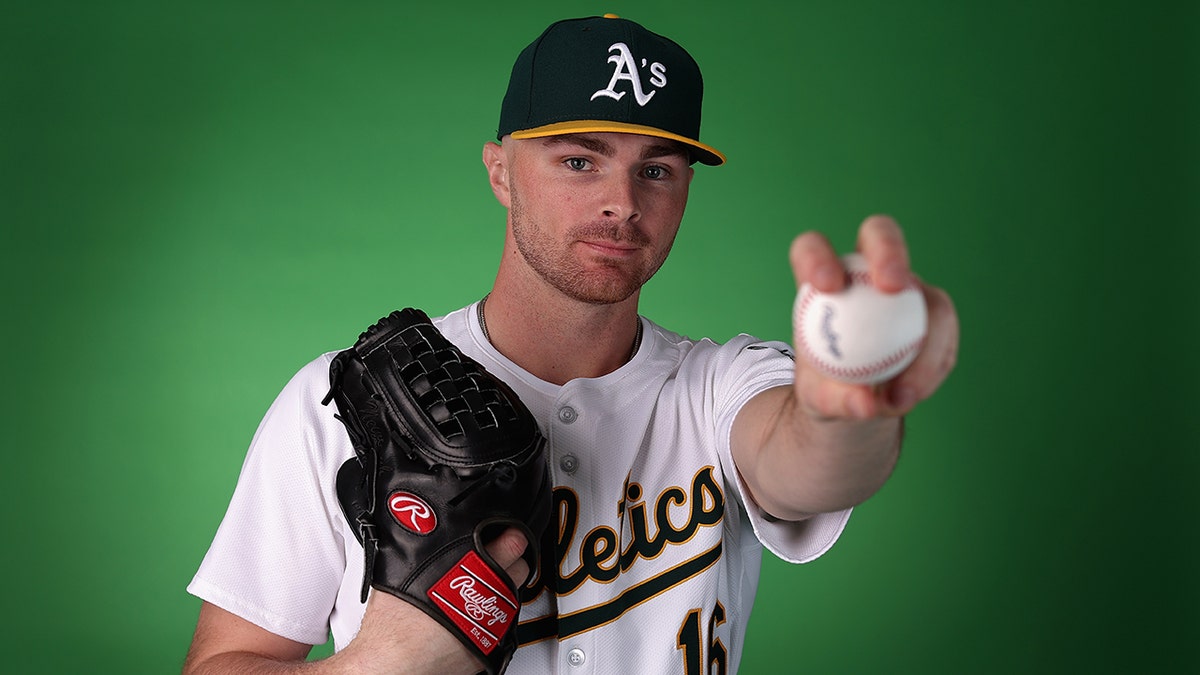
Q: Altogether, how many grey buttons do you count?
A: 3